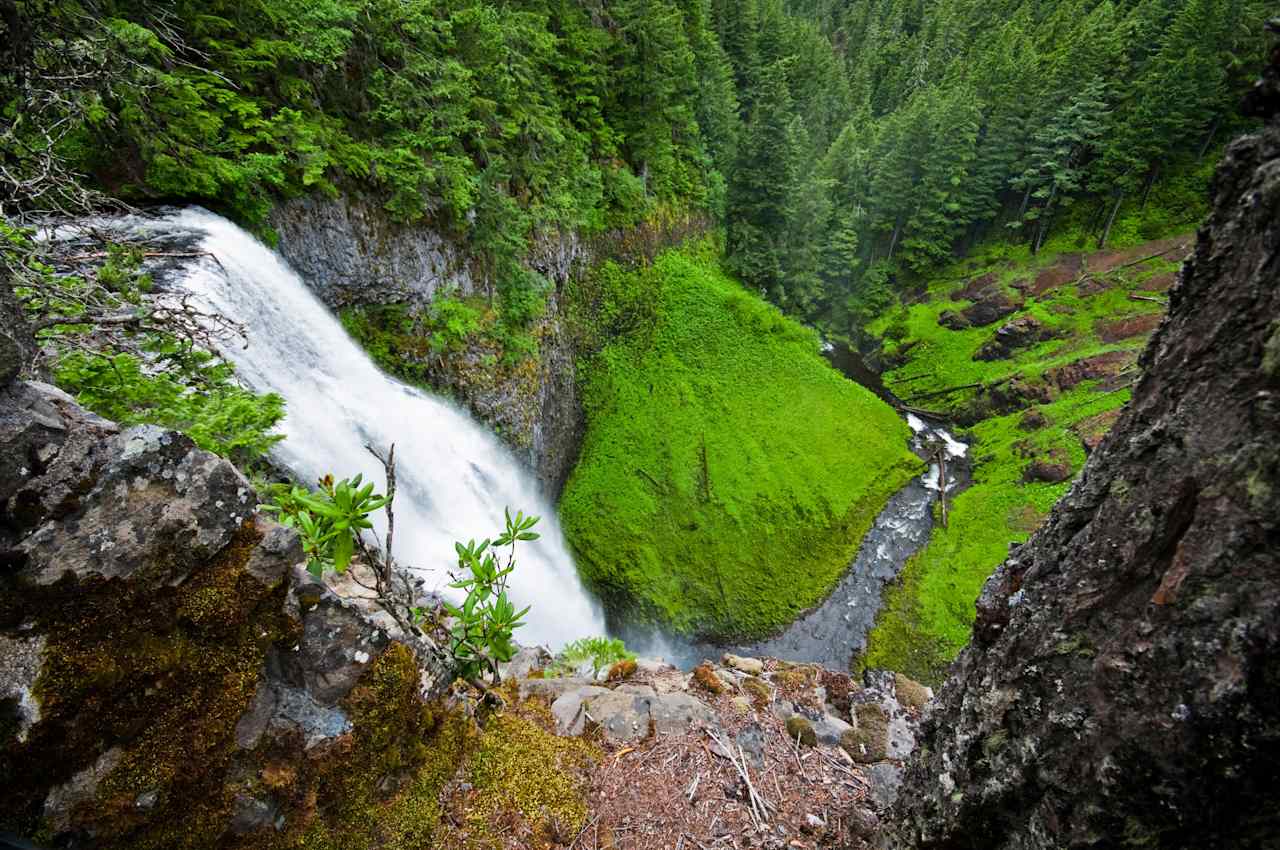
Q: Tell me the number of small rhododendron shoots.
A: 2